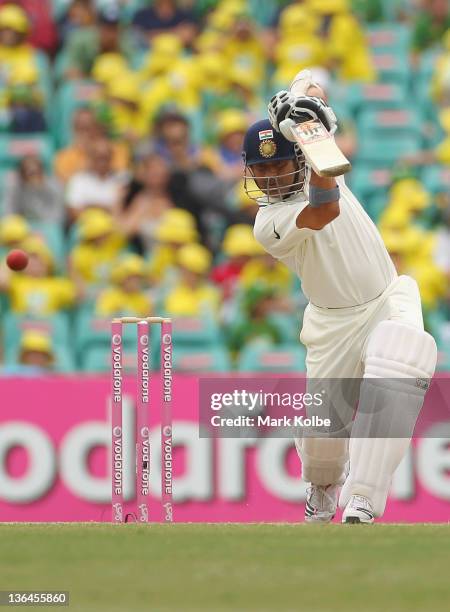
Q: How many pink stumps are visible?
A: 3